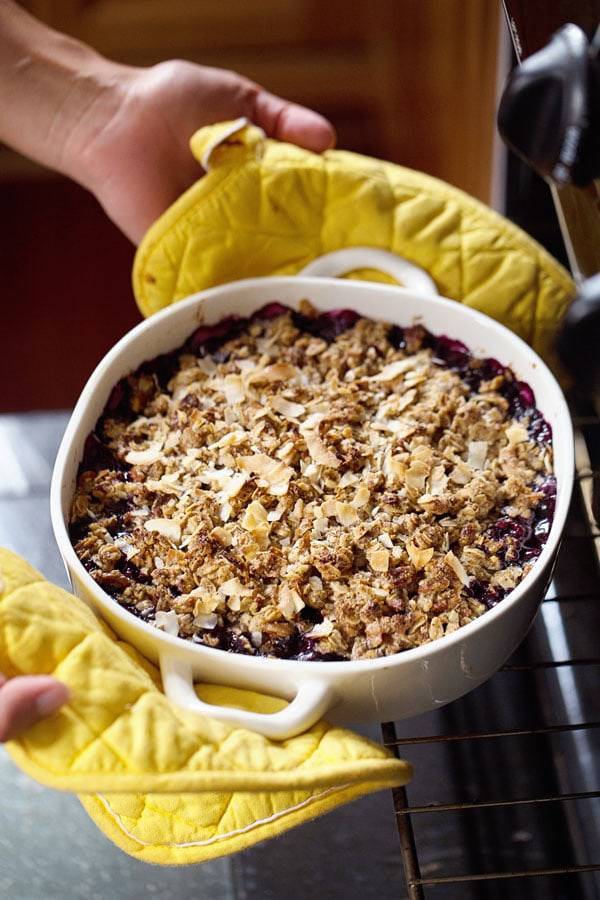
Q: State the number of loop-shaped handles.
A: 2